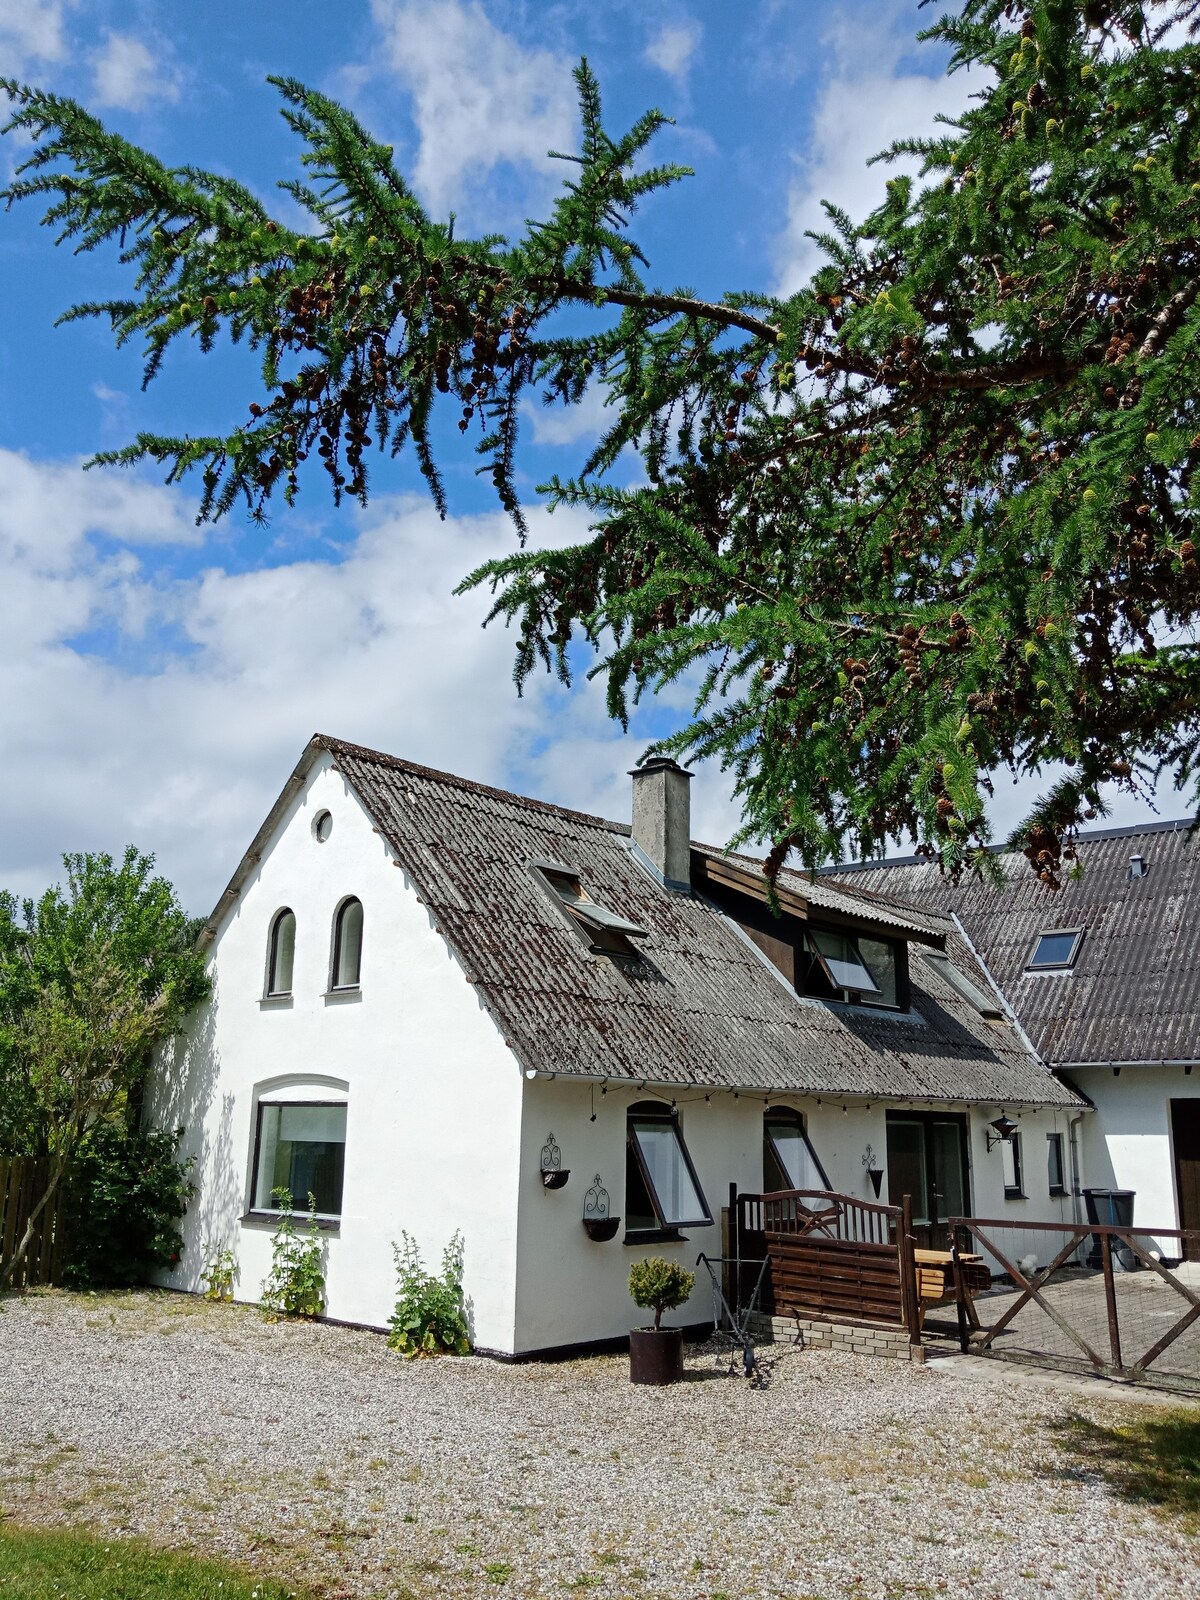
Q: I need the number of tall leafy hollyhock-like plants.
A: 3